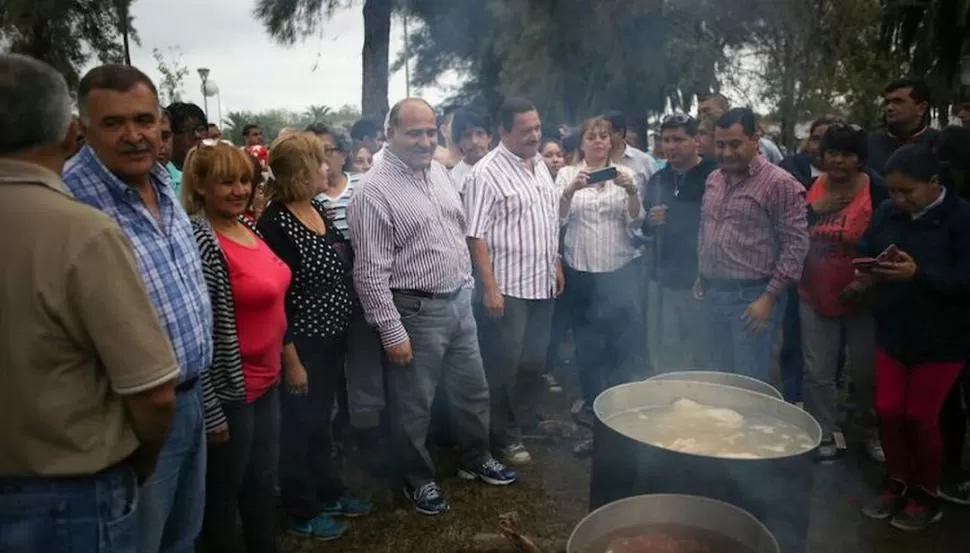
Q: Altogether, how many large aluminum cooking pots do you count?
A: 3